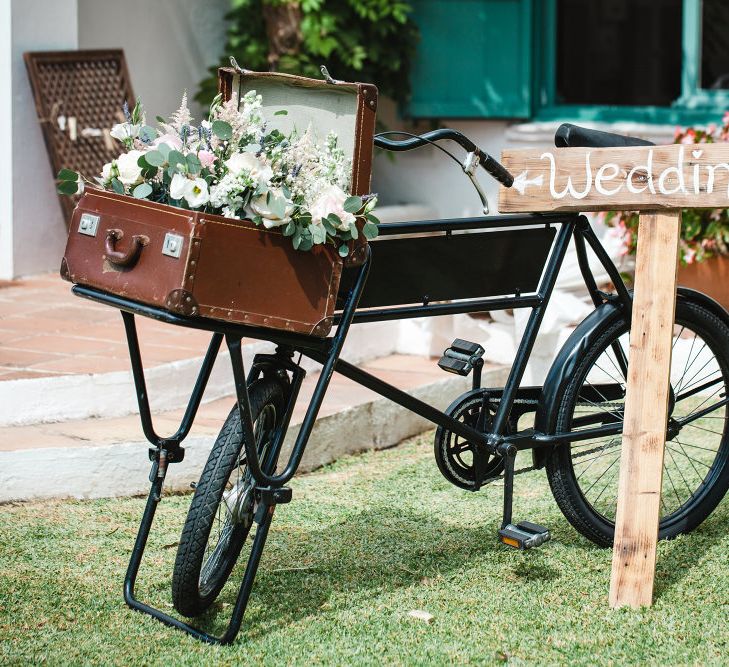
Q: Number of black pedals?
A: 2